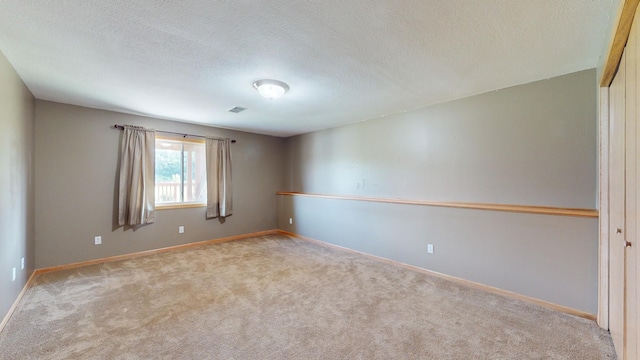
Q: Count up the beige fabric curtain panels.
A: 2